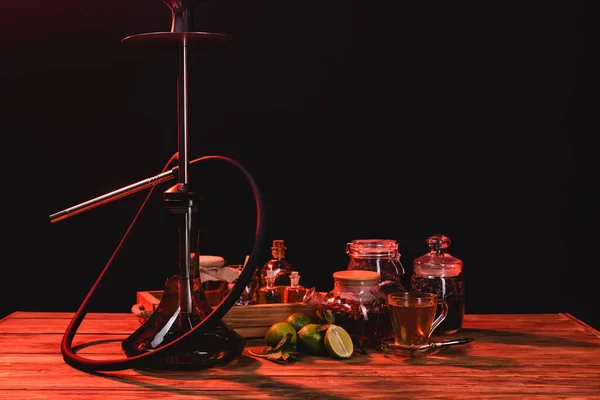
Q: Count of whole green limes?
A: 3